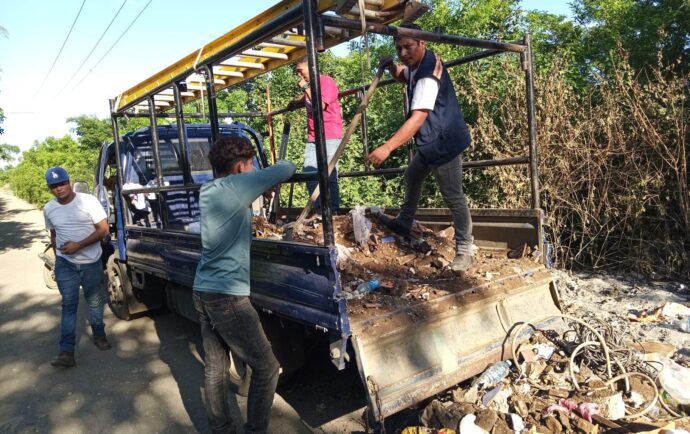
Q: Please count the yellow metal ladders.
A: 1